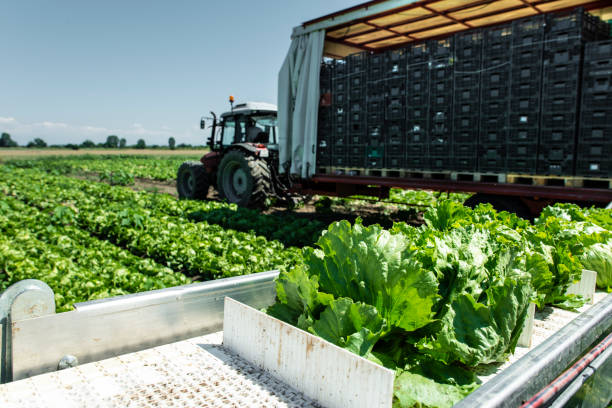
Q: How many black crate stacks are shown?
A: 12